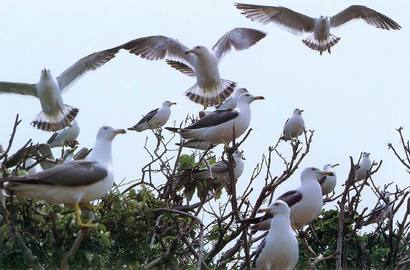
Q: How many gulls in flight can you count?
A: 3